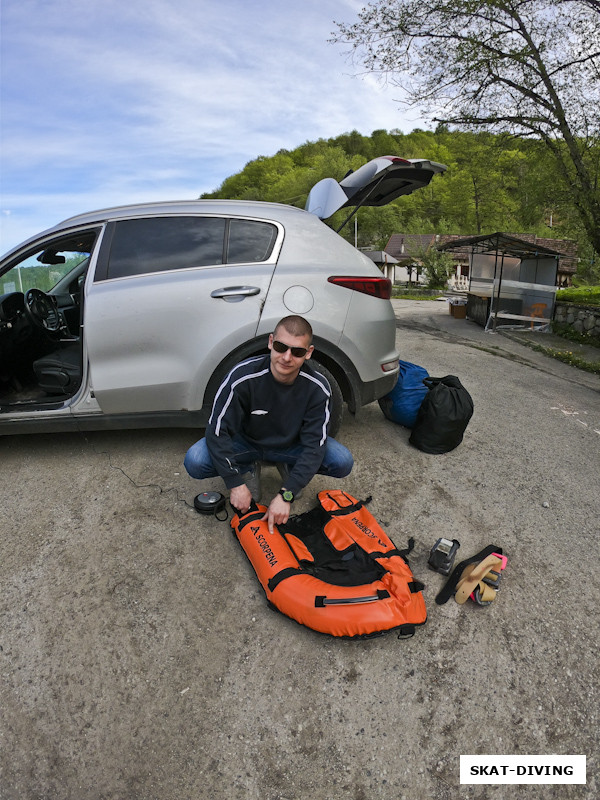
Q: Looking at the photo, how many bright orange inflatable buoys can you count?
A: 1